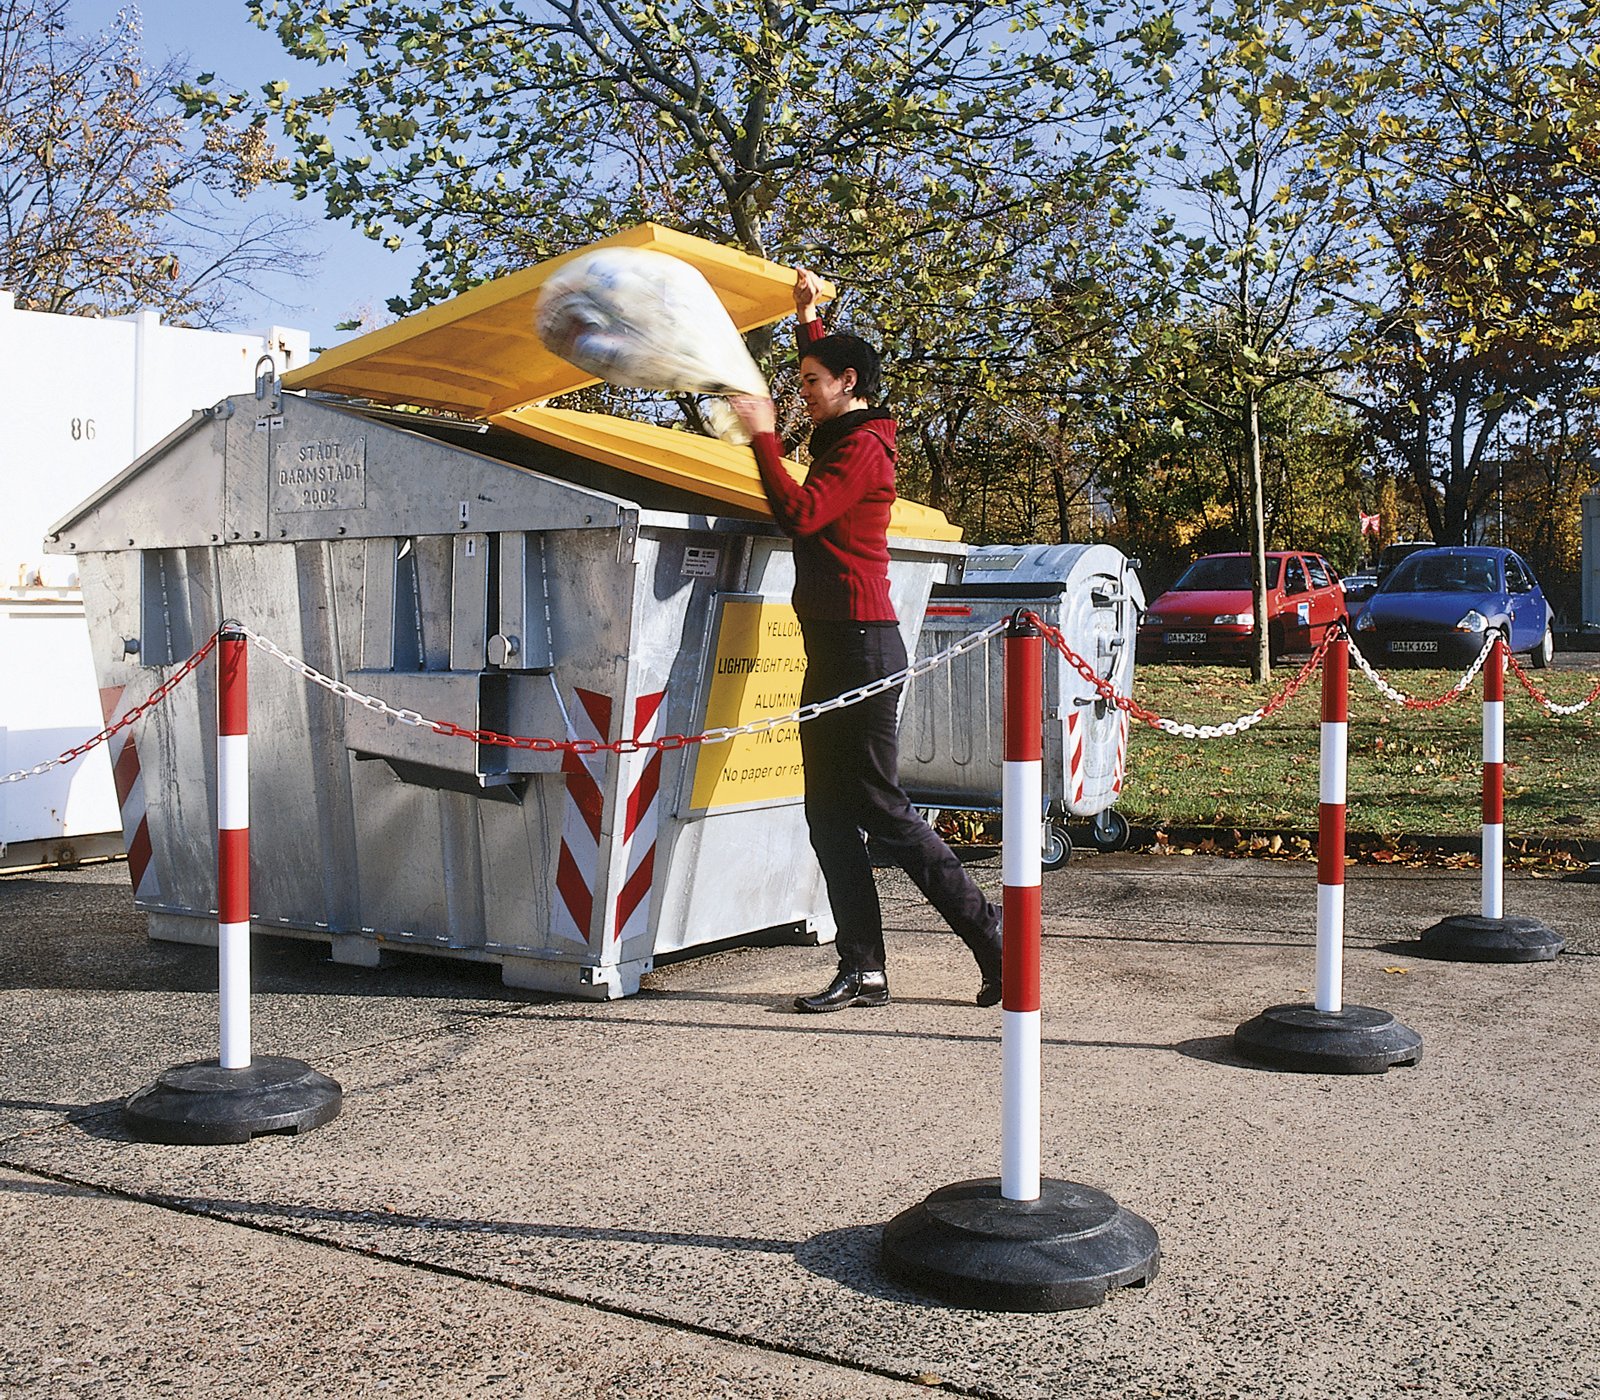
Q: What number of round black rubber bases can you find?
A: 4